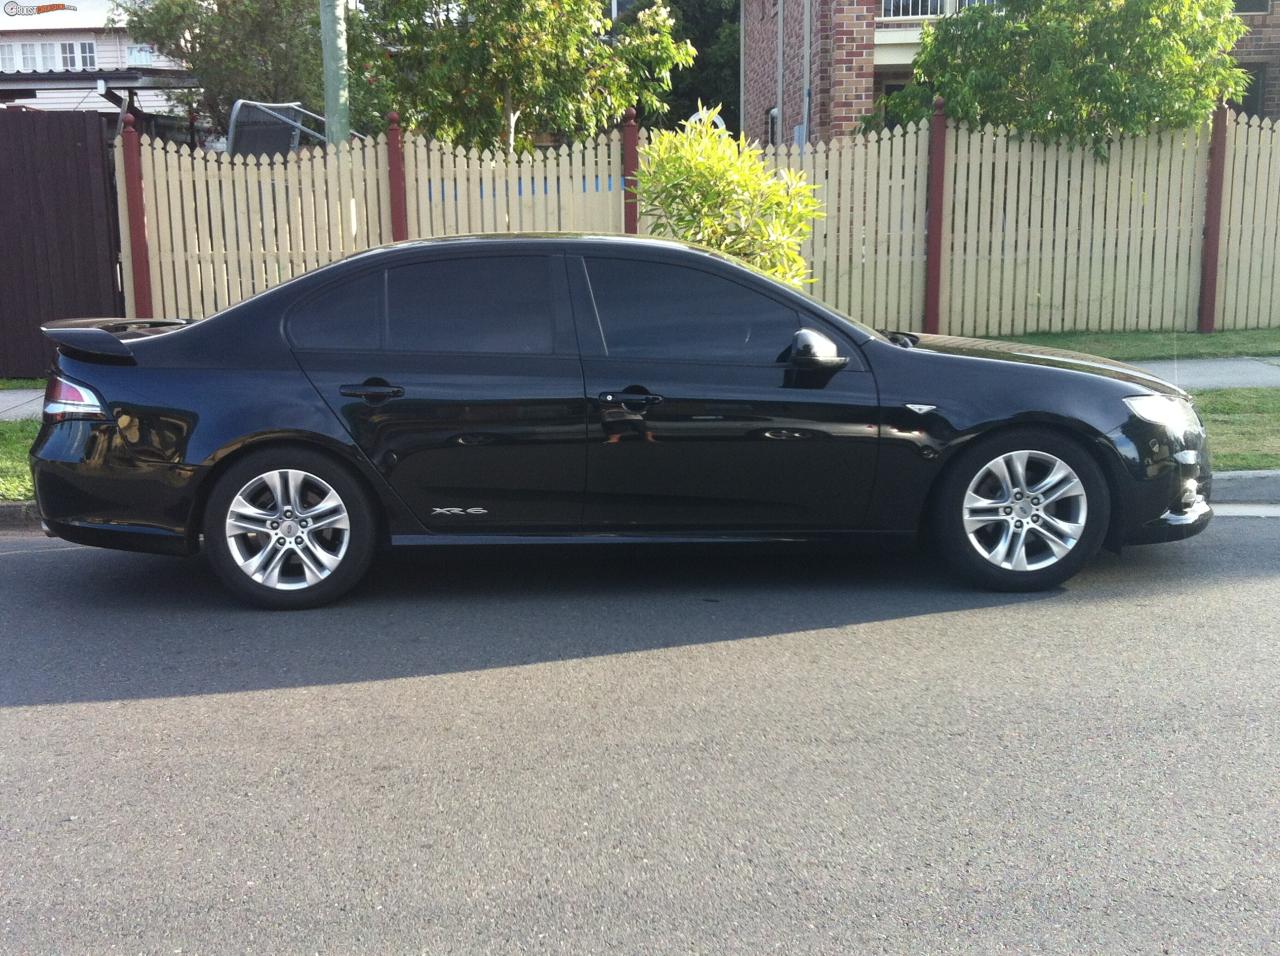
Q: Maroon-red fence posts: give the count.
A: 5